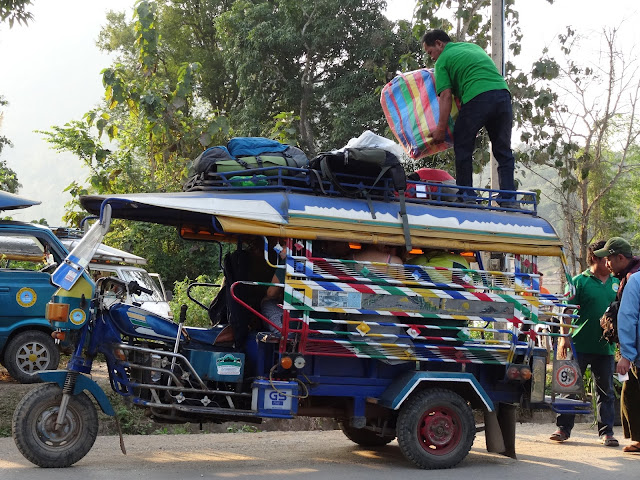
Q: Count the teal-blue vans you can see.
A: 1